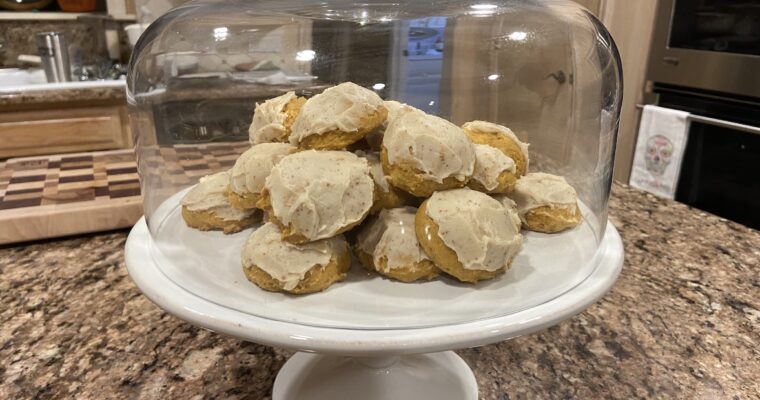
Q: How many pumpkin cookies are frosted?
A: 14